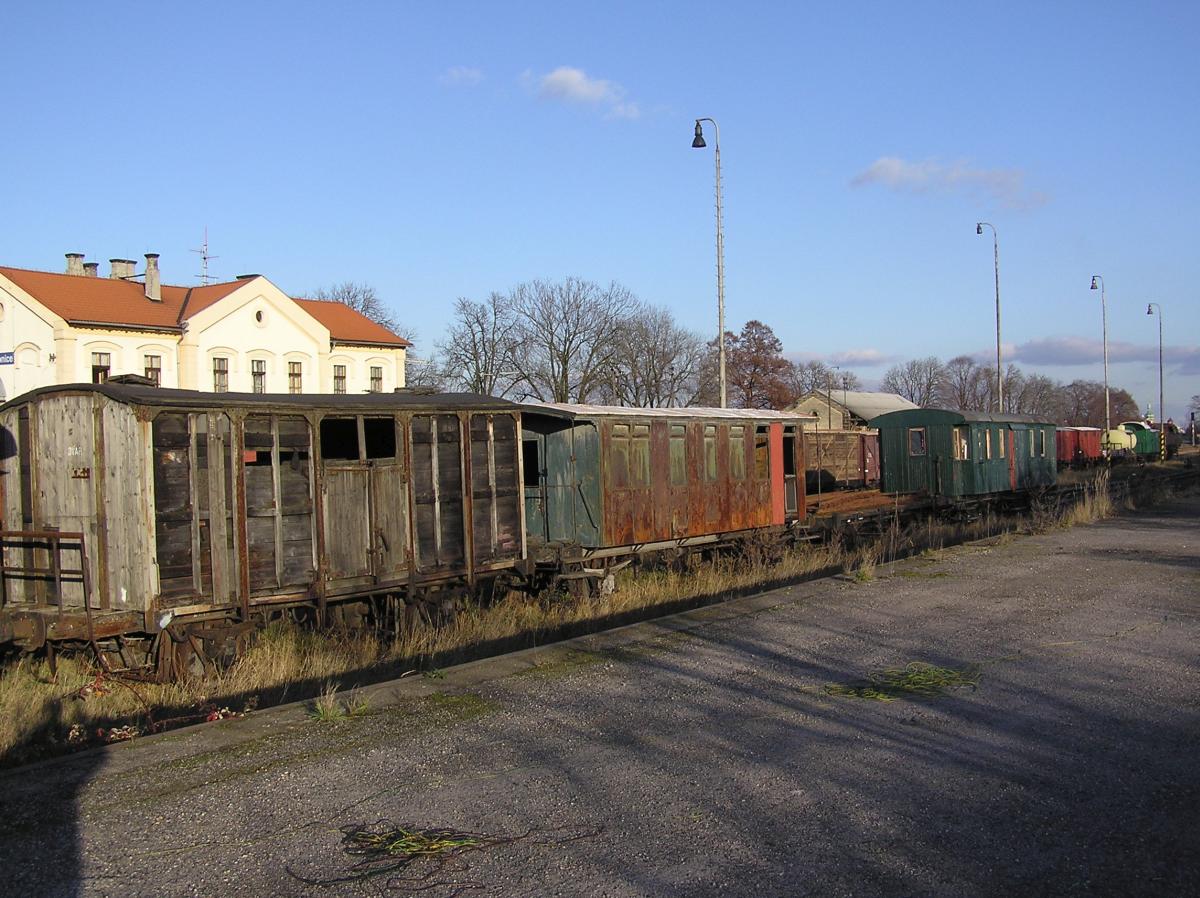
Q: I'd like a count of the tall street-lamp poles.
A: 4